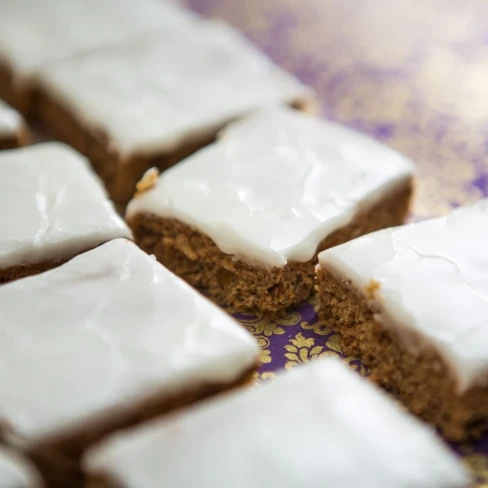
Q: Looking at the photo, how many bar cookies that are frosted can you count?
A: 9